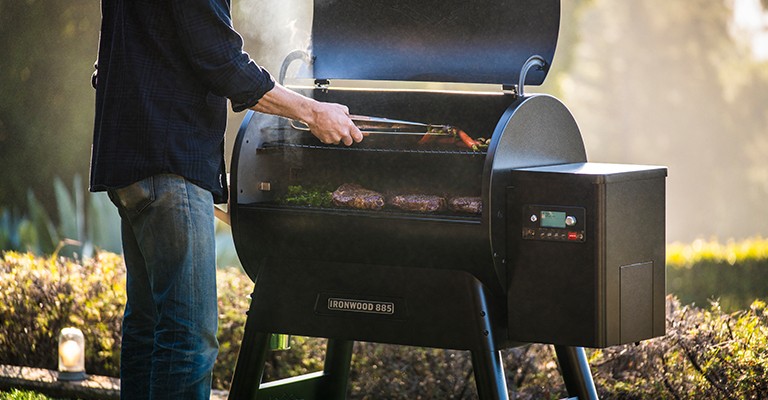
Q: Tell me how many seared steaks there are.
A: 3